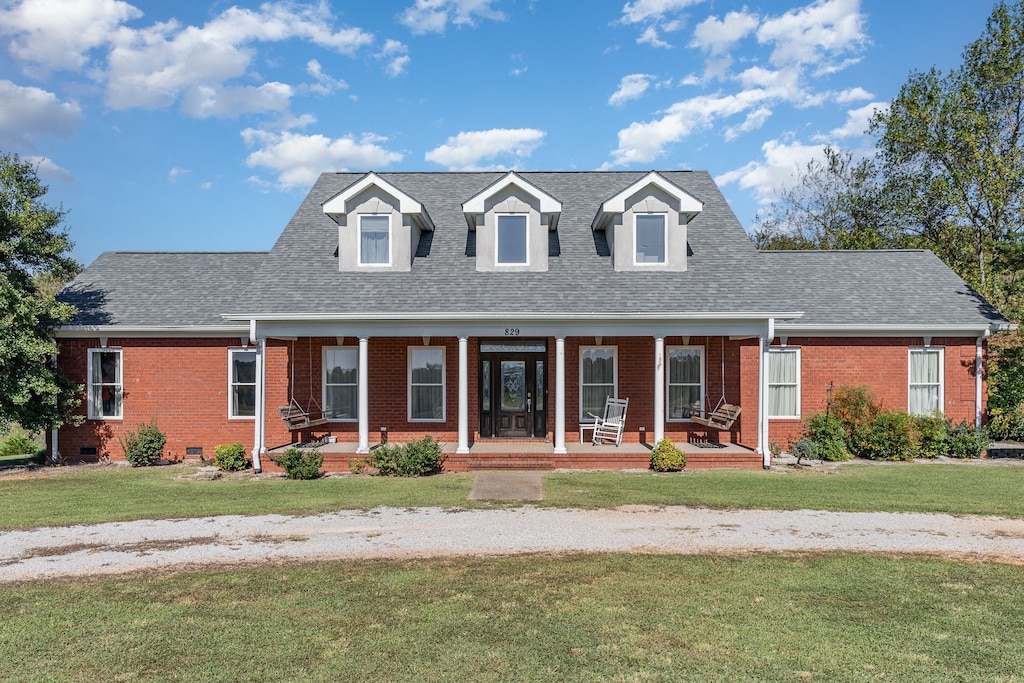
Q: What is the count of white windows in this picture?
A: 11